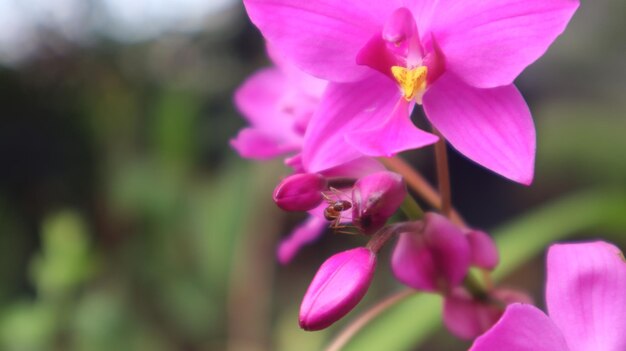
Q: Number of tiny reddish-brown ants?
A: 1